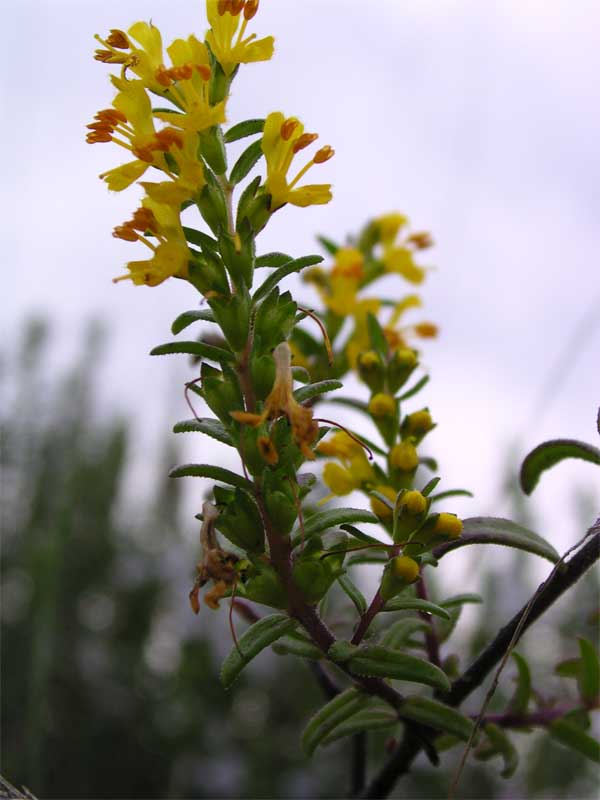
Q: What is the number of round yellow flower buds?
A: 9